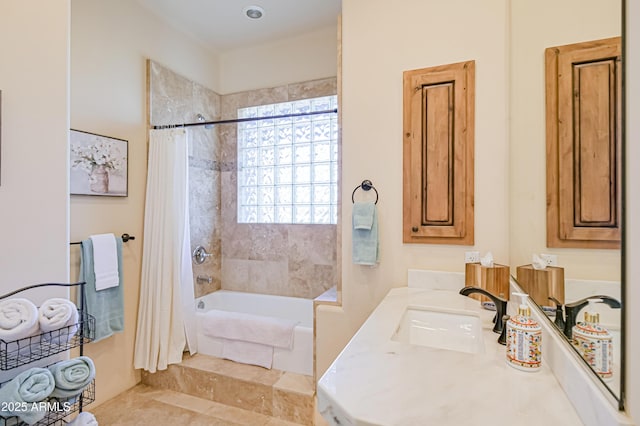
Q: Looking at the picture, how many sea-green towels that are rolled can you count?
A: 2